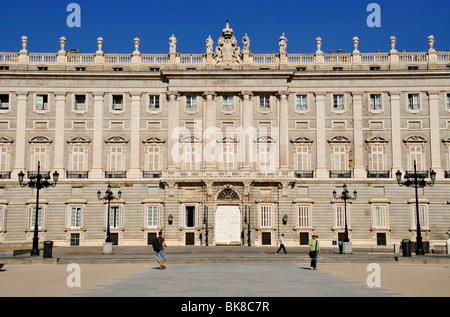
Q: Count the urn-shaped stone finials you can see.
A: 8